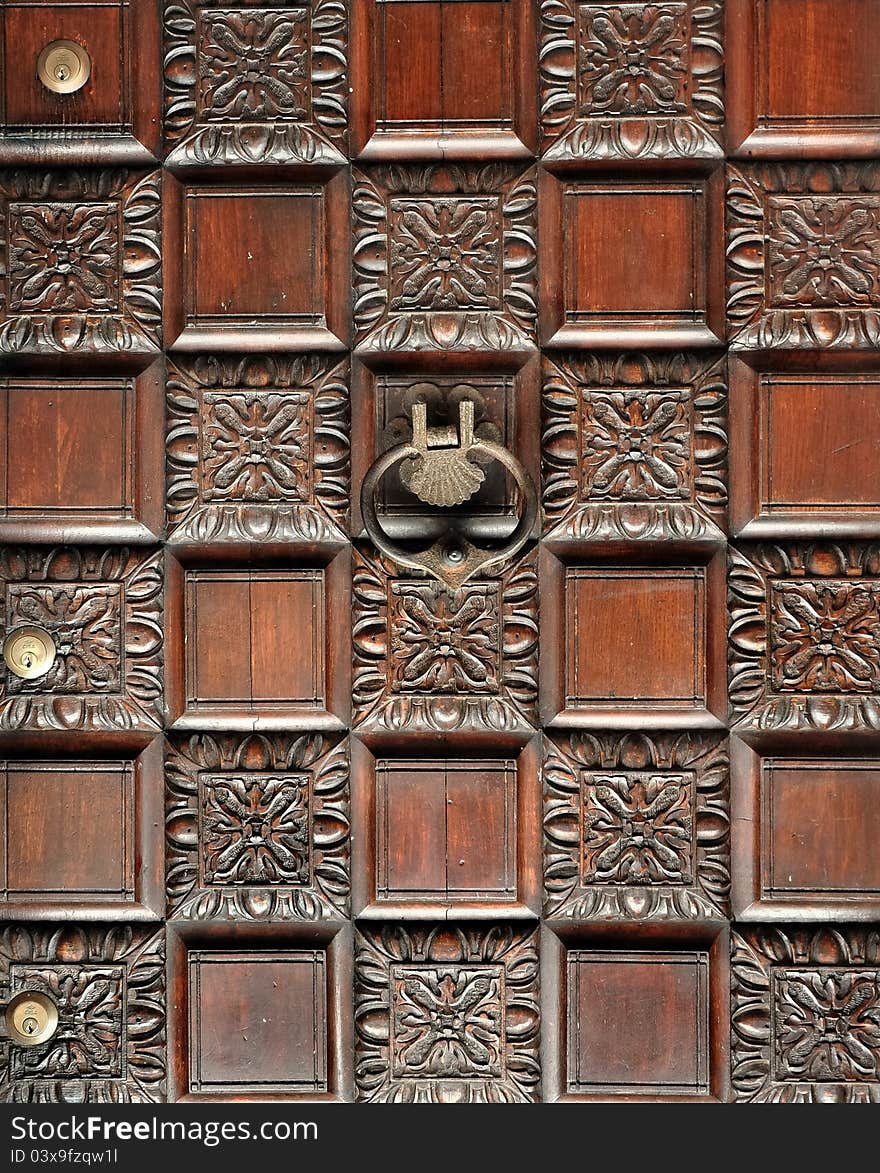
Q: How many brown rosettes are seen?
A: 15